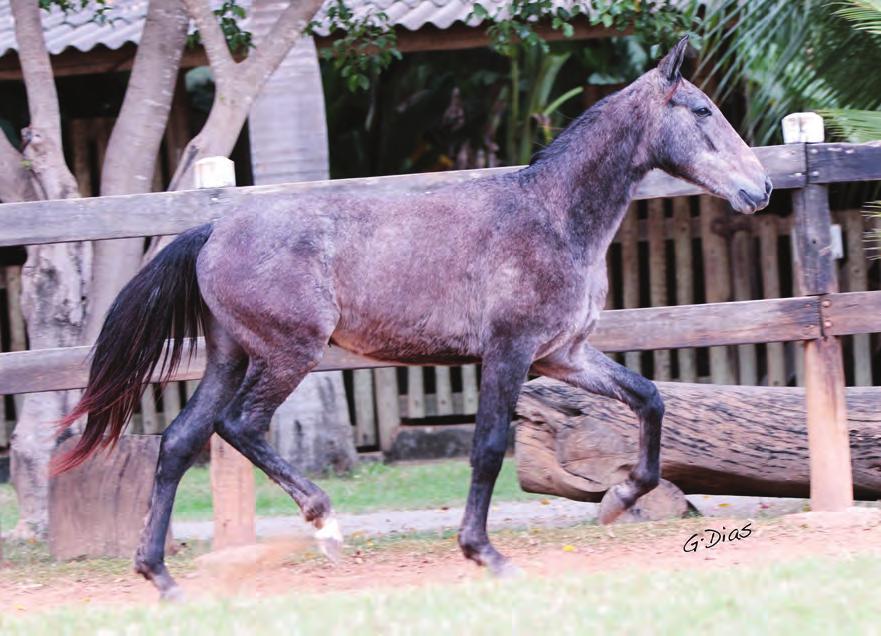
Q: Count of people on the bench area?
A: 0